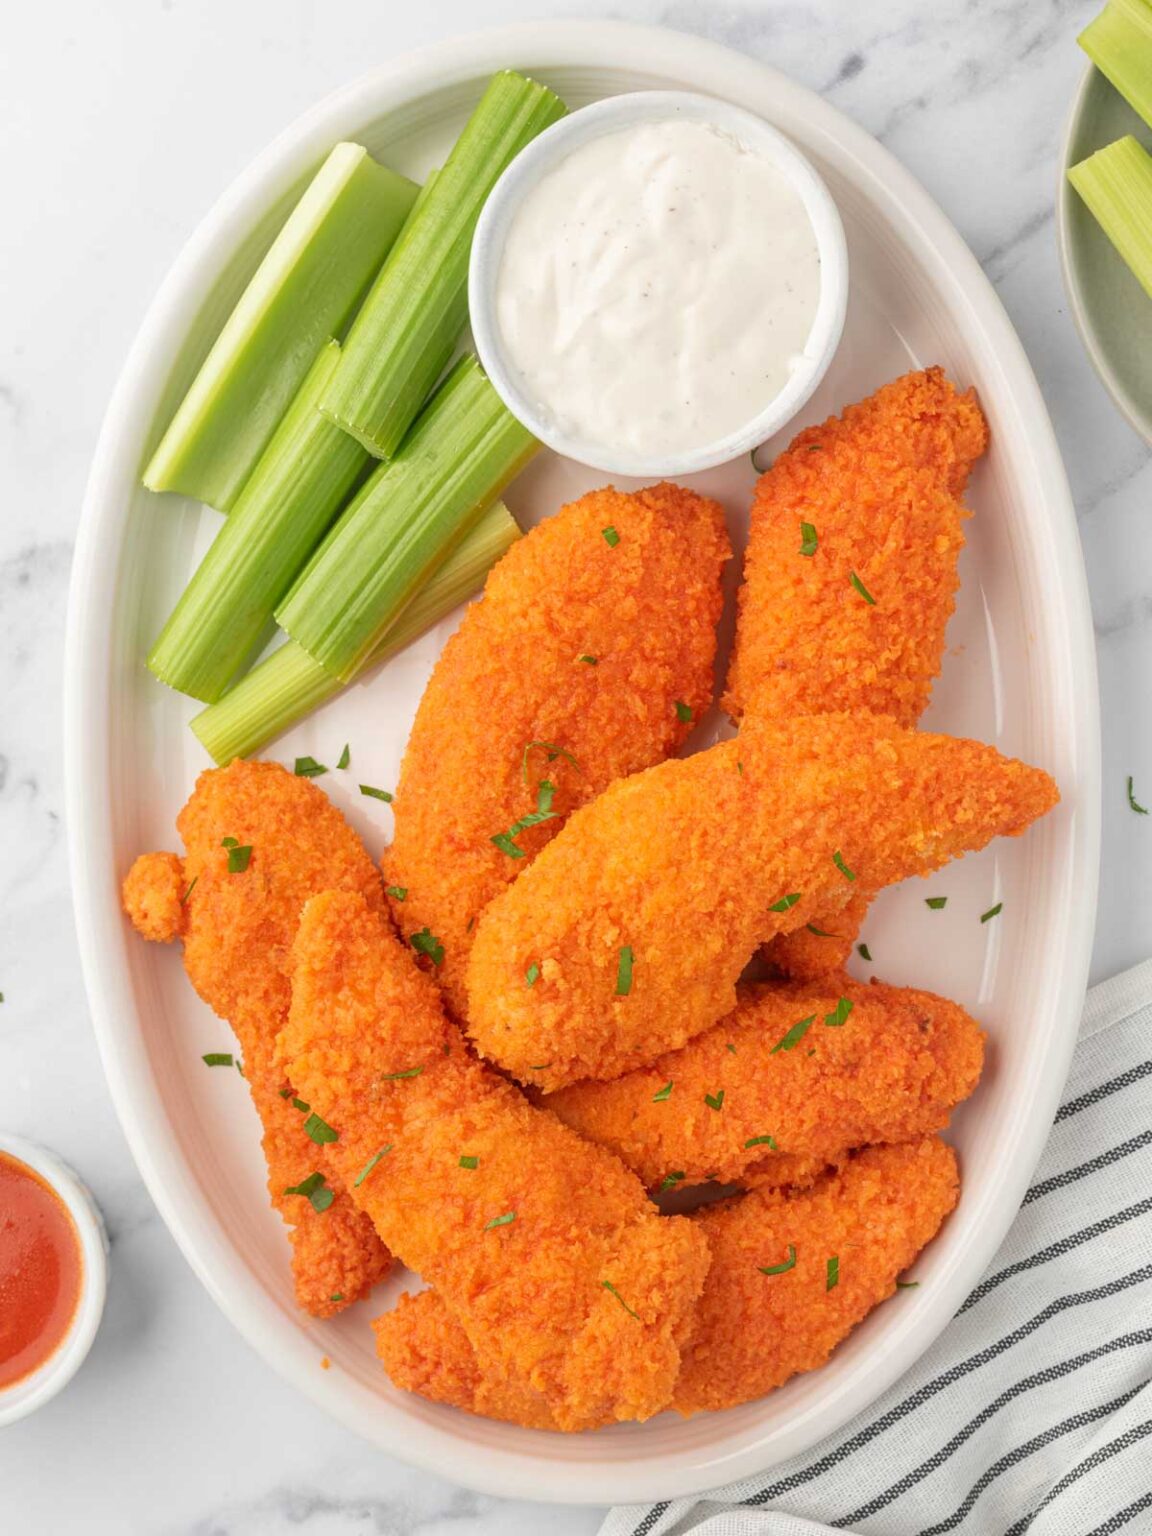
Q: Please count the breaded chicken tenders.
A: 7